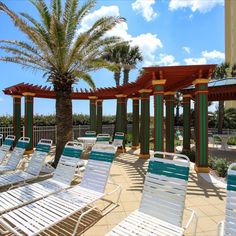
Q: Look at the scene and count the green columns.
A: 11